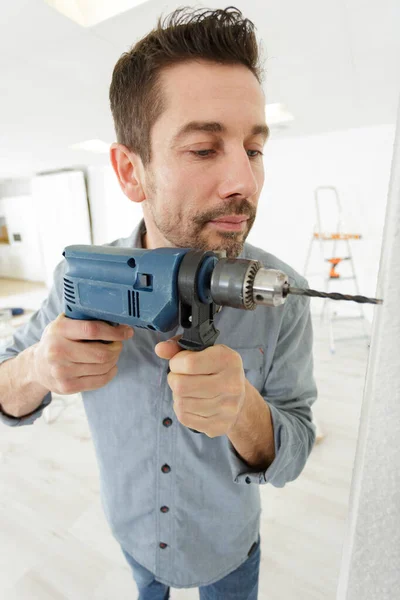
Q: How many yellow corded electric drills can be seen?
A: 0